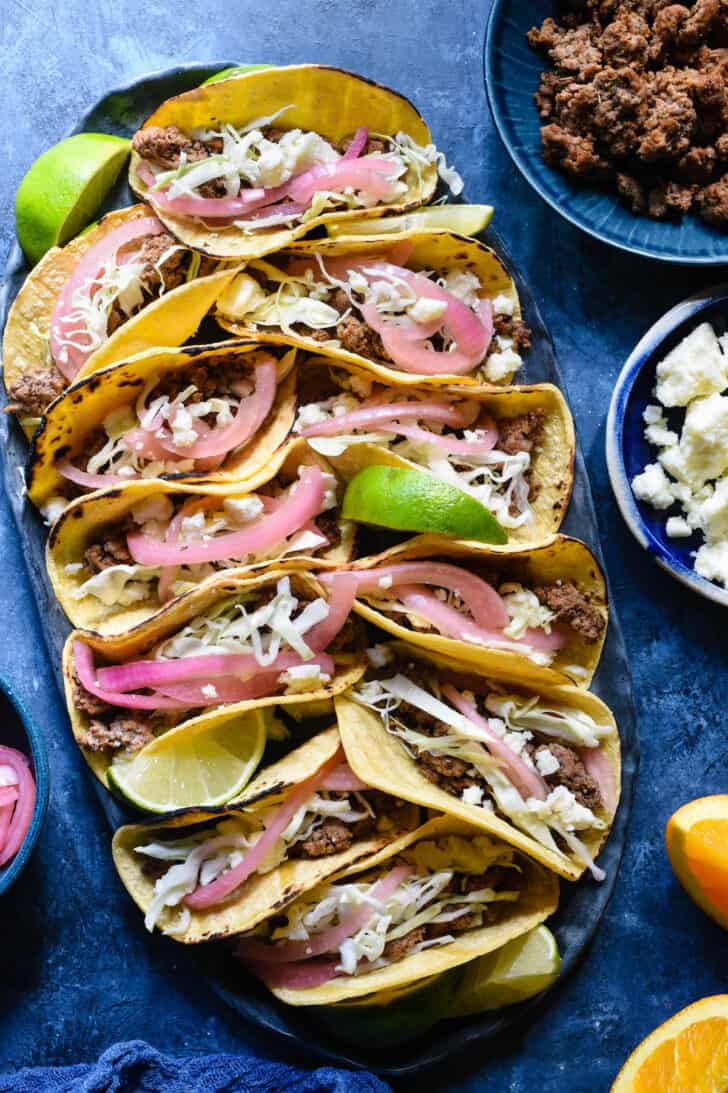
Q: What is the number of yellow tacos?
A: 11